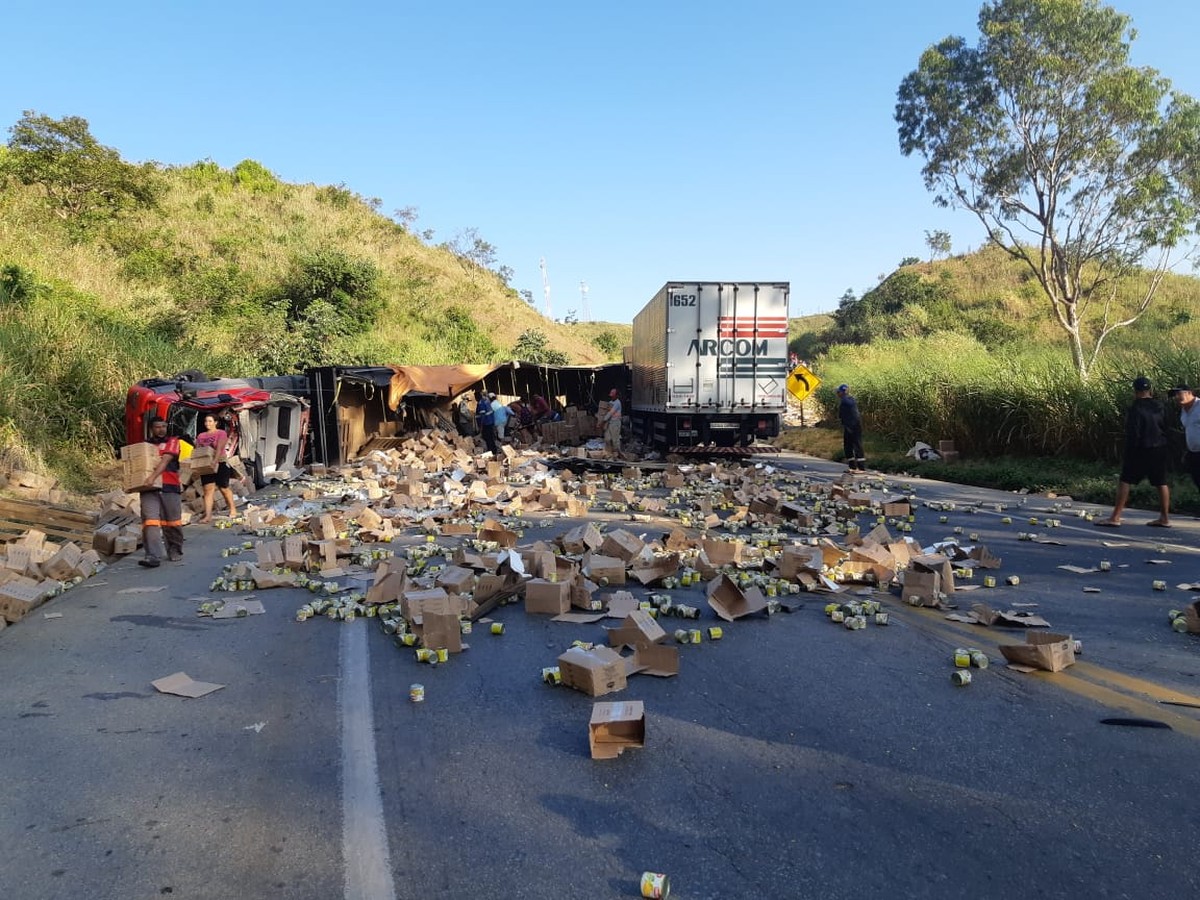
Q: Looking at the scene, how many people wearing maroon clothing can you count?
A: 1